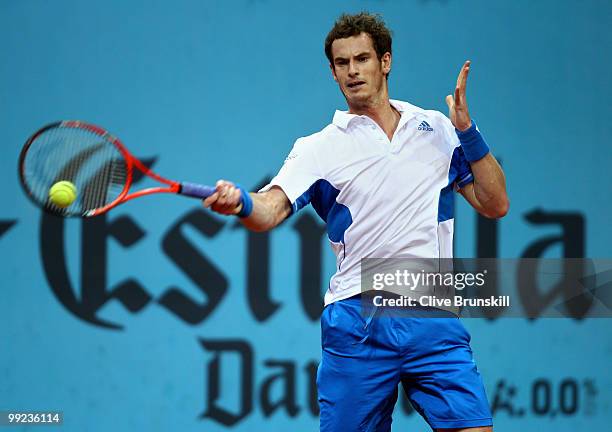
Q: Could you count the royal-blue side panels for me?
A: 2